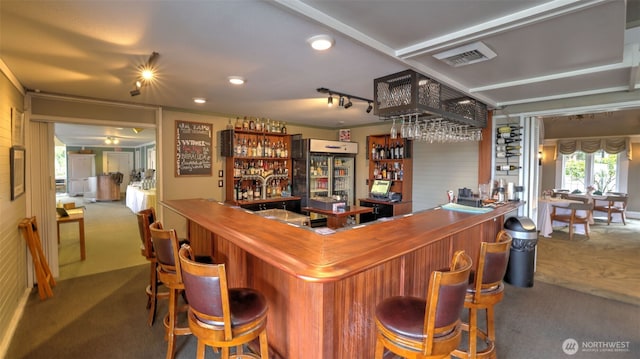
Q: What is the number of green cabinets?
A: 0